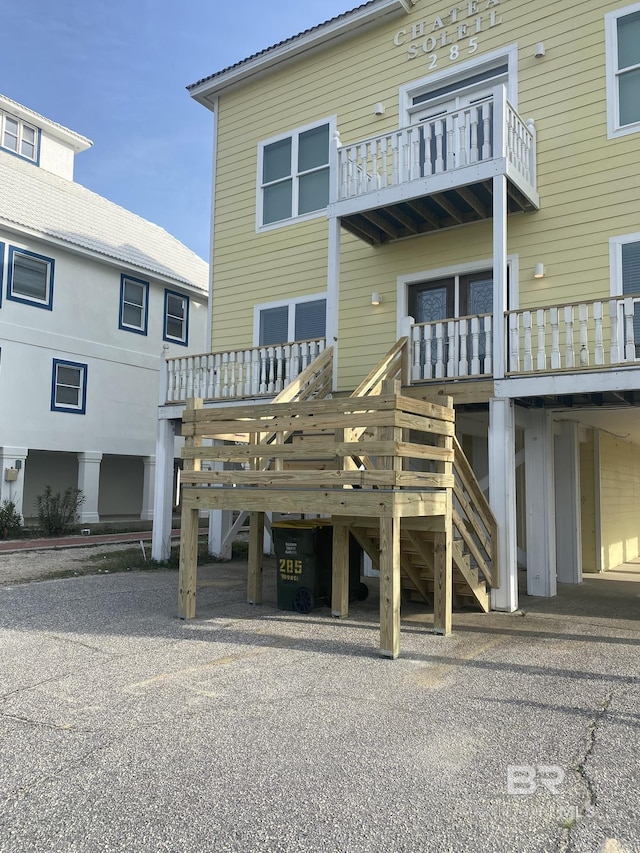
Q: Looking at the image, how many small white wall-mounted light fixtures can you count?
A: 4